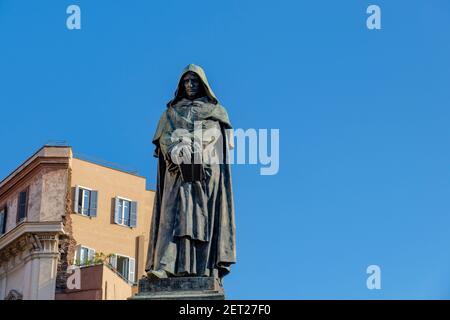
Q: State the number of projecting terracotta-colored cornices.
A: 1